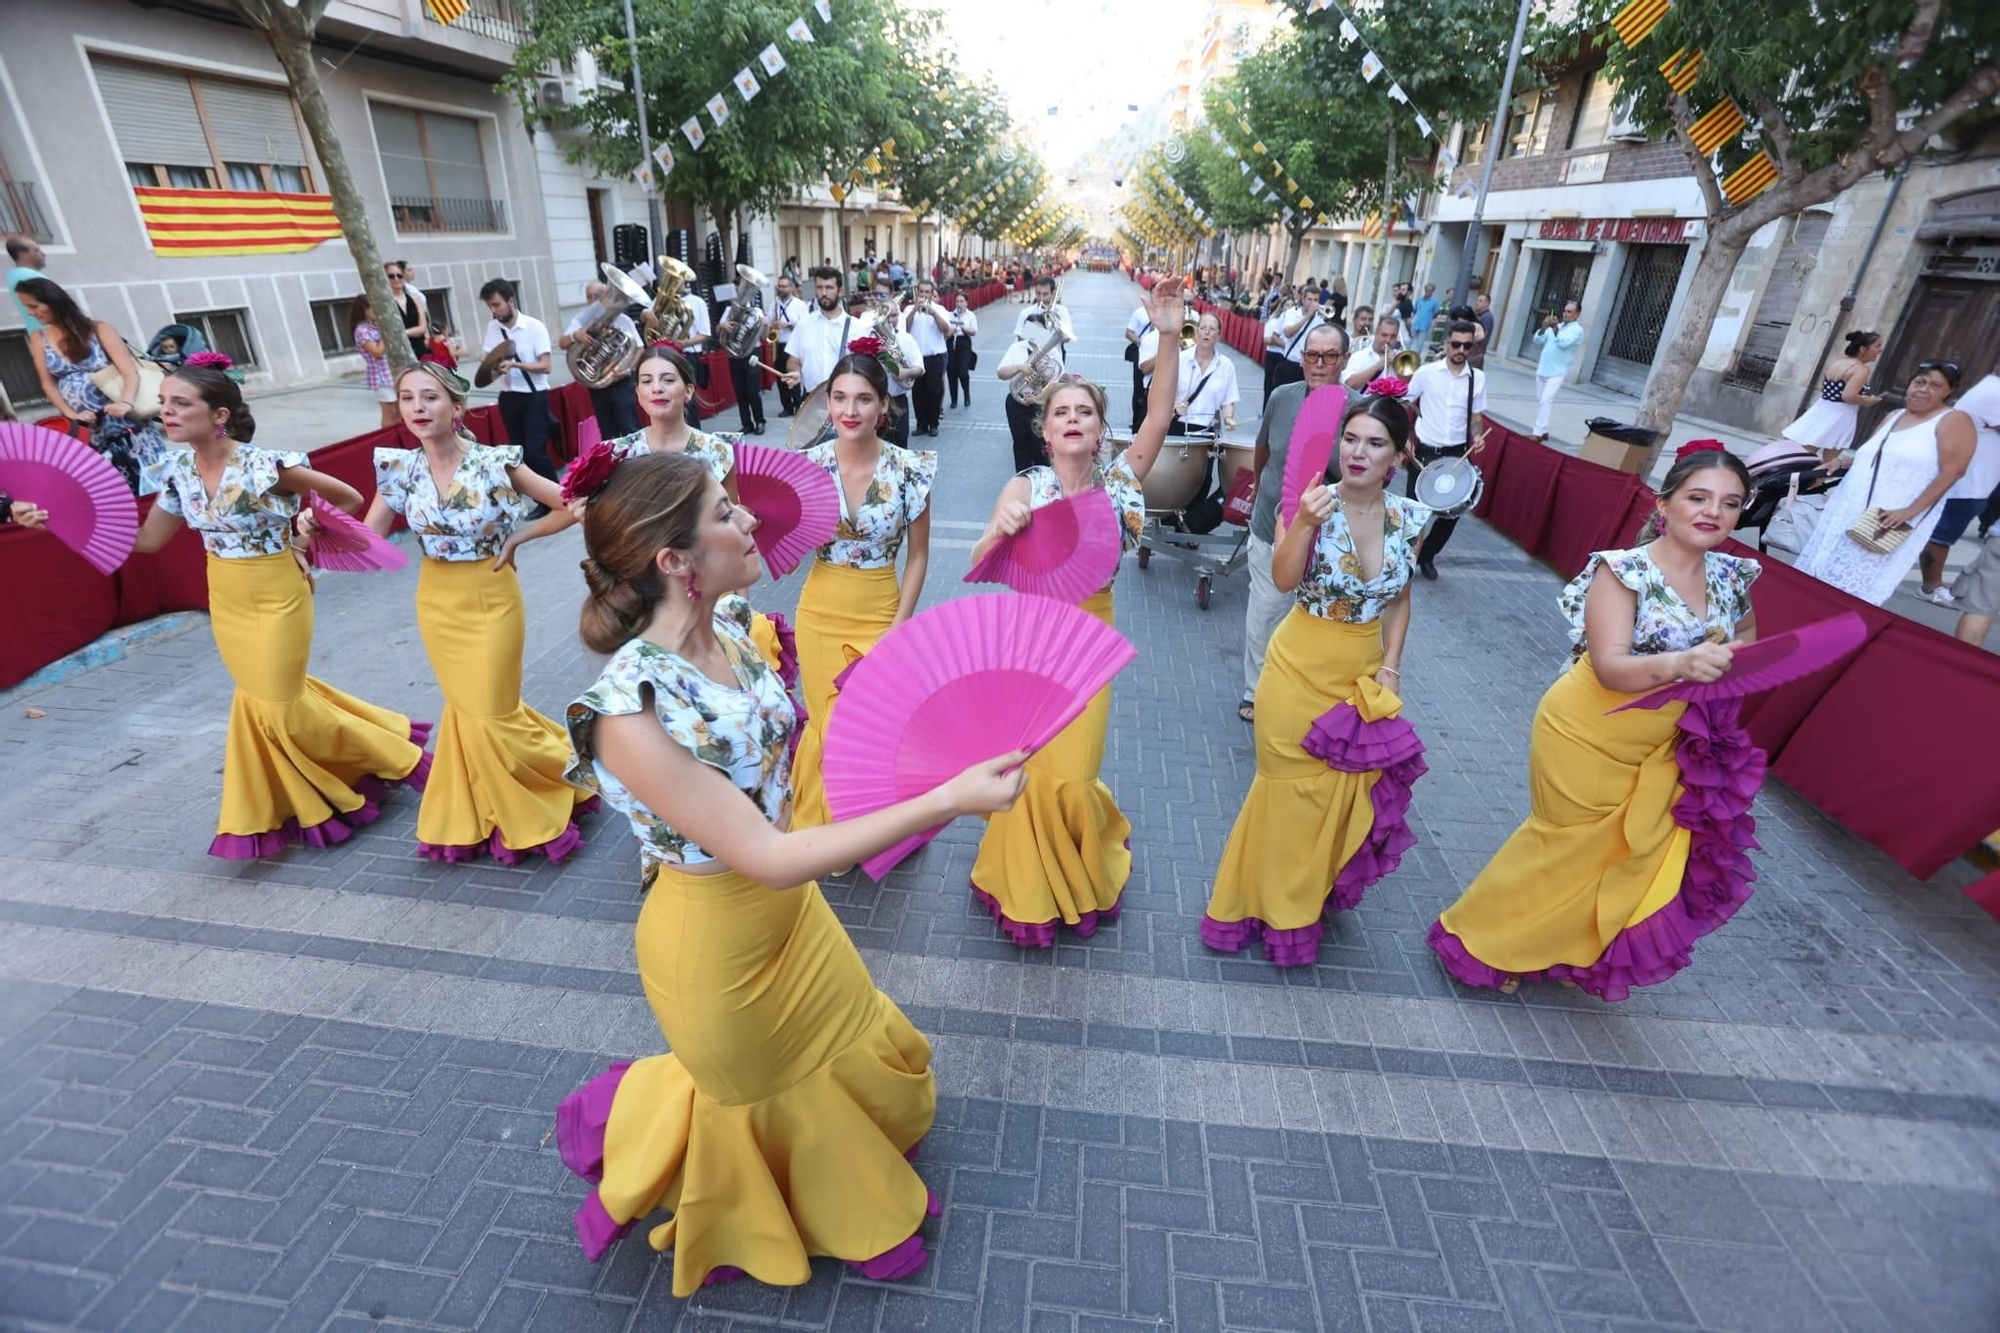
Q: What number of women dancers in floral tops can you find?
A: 8